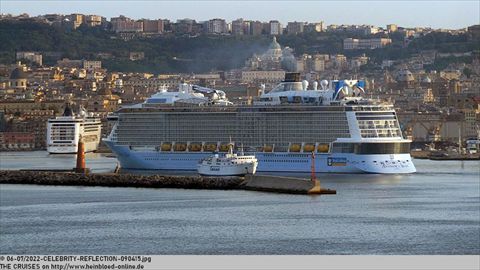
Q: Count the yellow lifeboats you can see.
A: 9